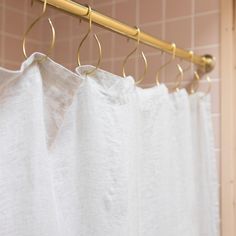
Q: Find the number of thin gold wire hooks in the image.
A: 6